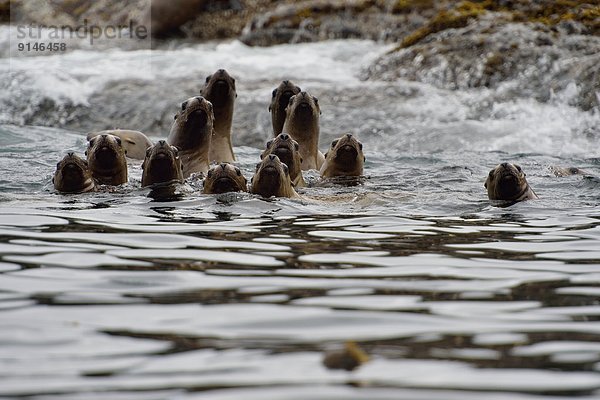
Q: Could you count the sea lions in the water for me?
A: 12